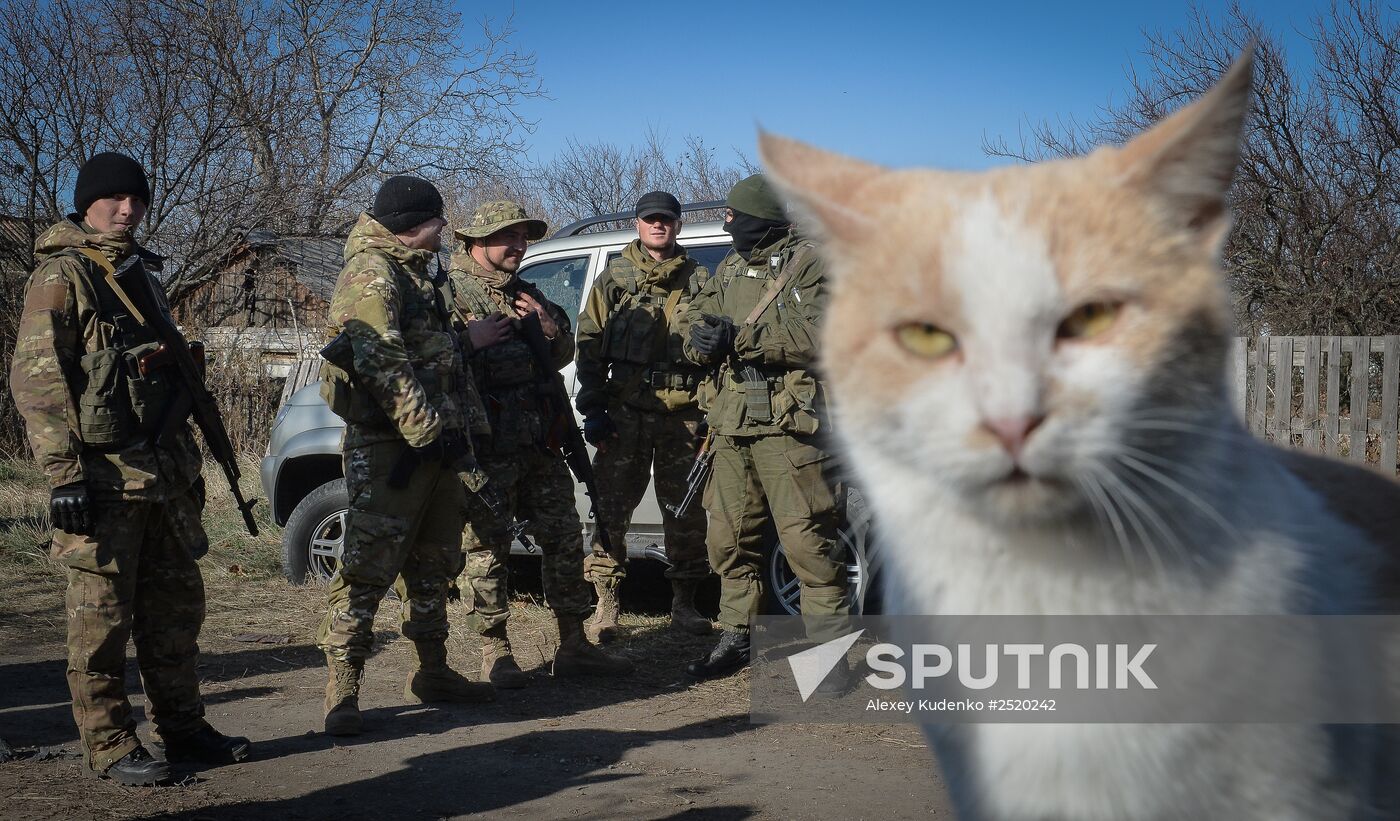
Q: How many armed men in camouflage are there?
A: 5